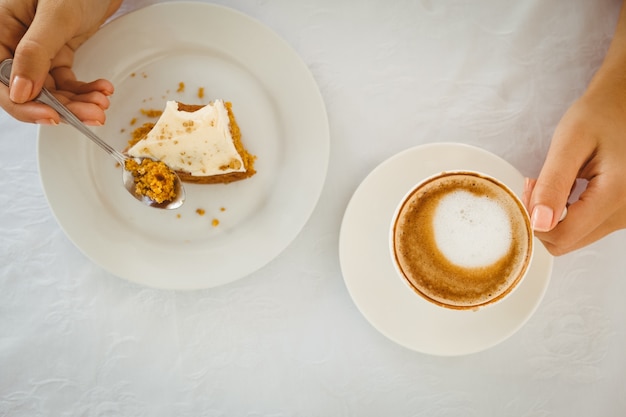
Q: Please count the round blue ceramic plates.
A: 0